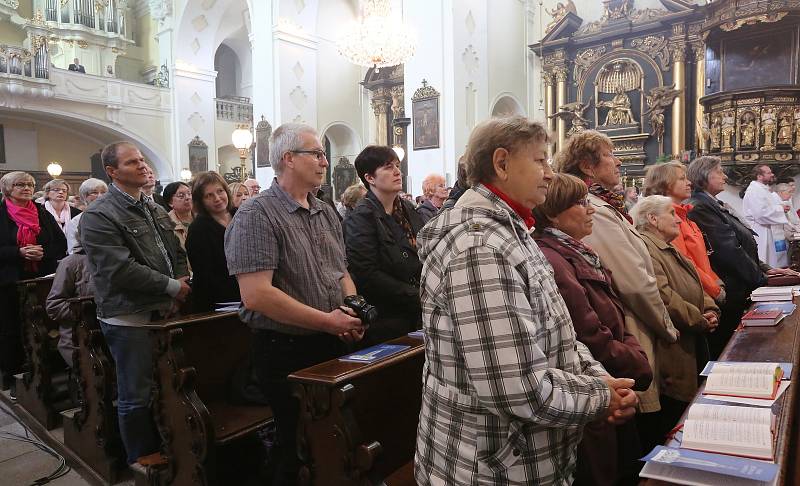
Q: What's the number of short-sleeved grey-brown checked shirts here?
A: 1